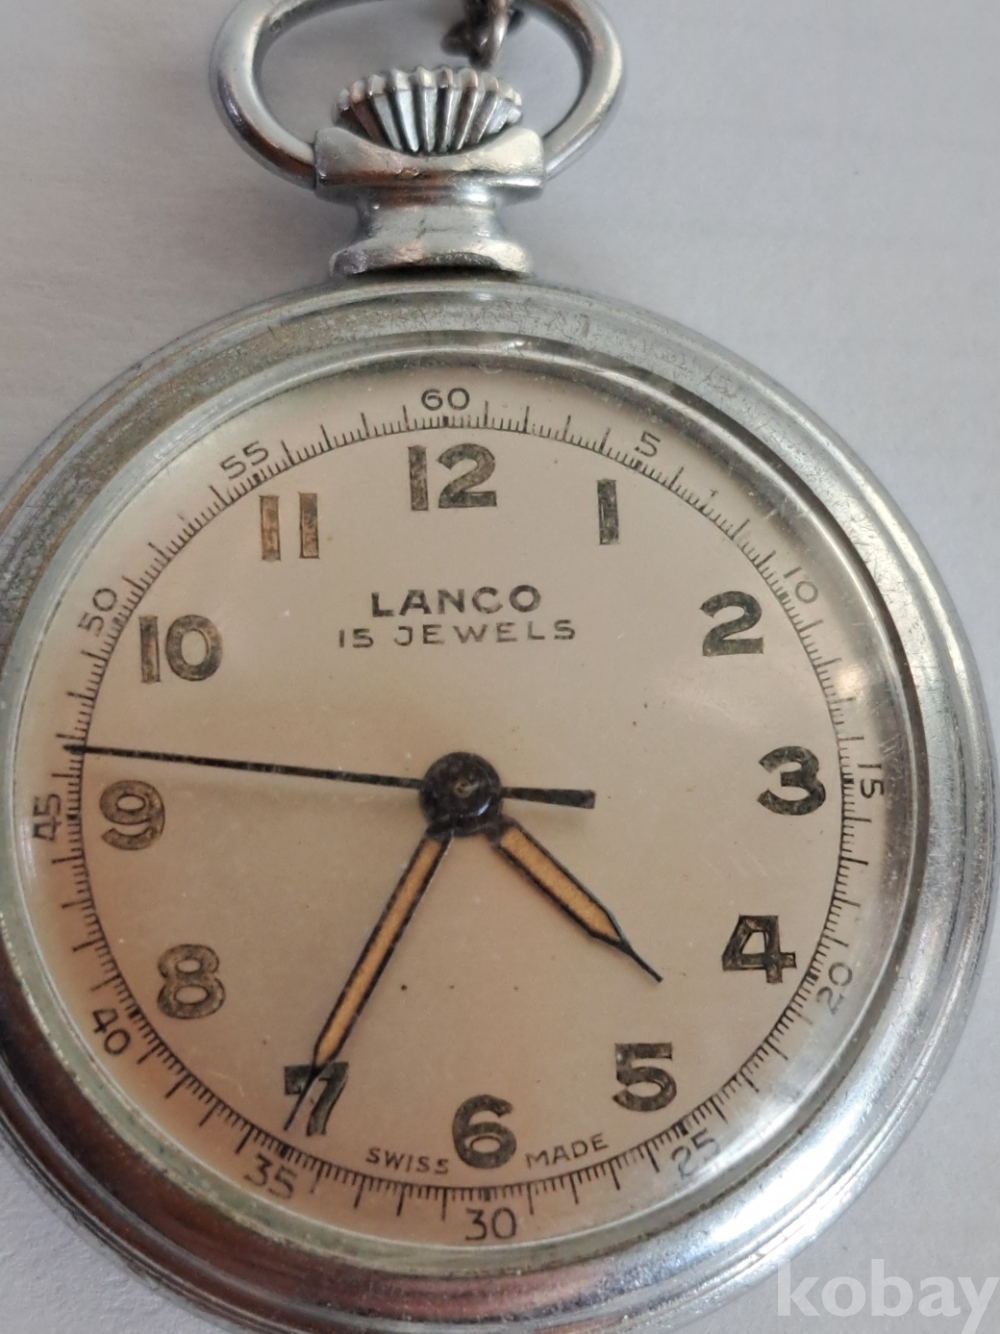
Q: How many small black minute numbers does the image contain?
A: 12